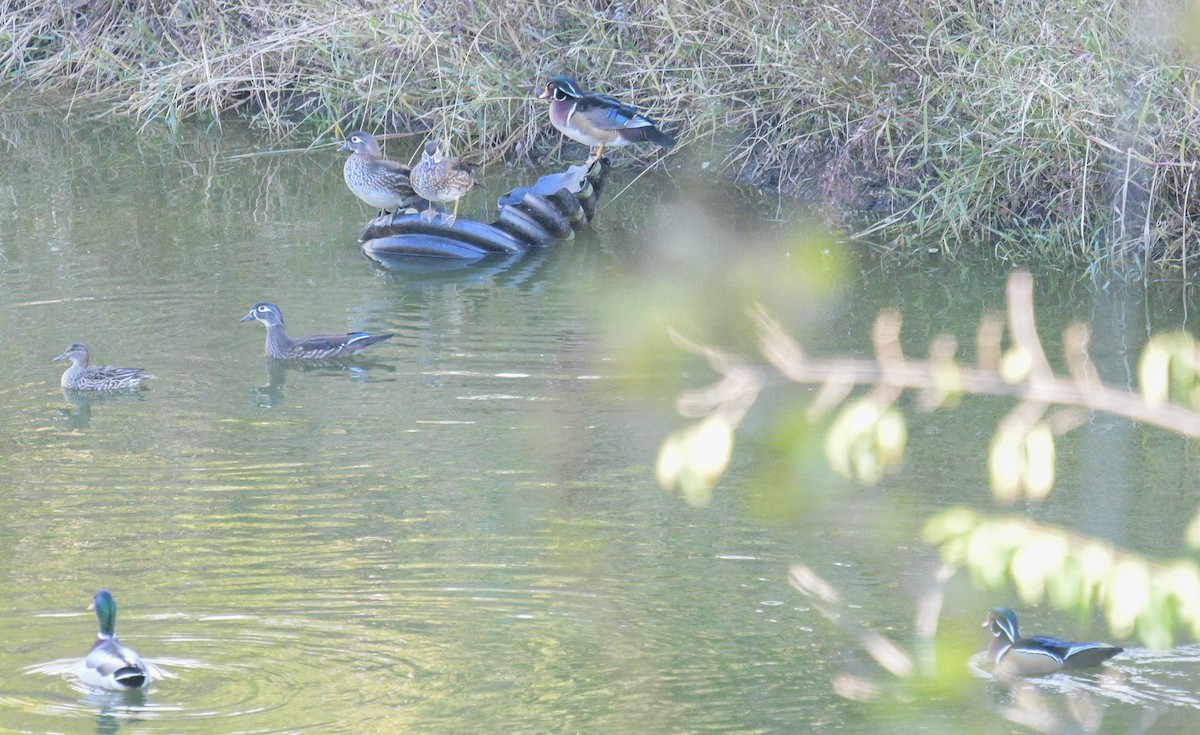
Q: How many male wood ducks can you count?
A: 2